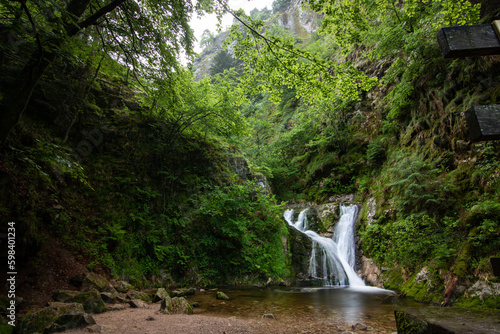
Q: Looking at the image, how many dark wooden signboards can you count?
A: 2